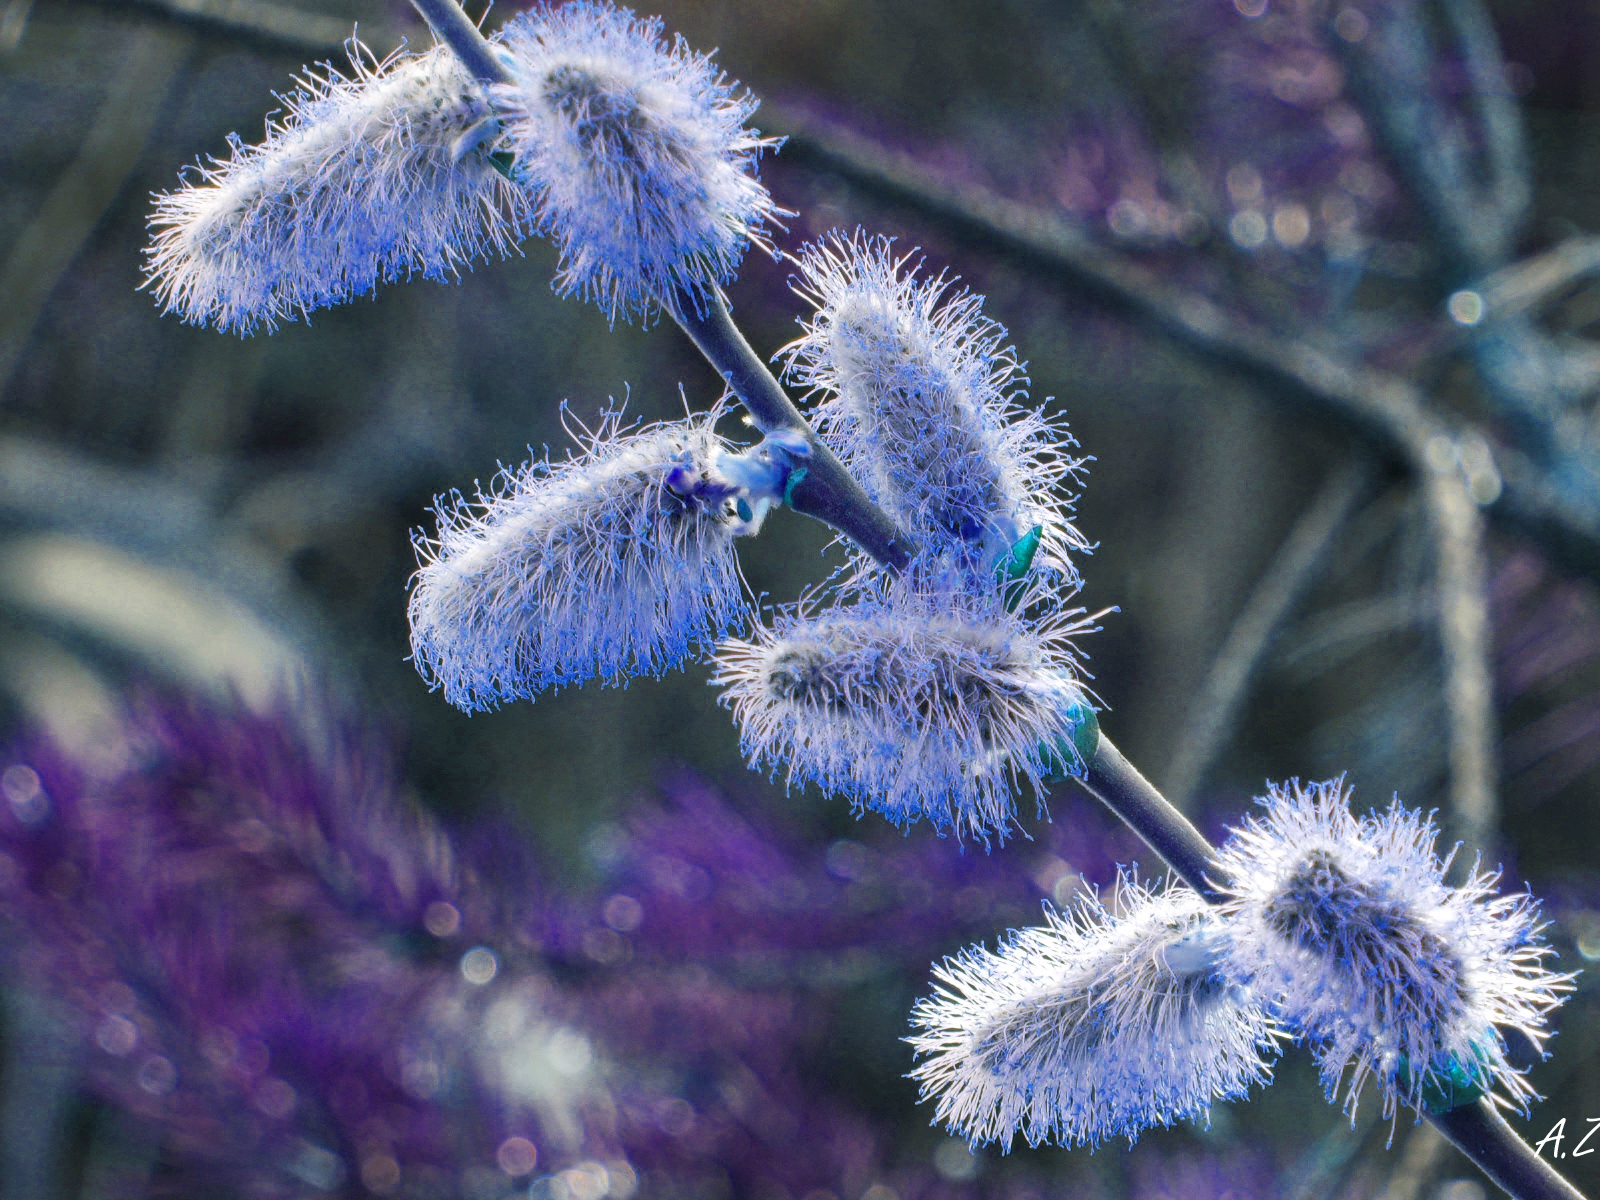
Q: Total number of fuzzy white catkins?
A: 7